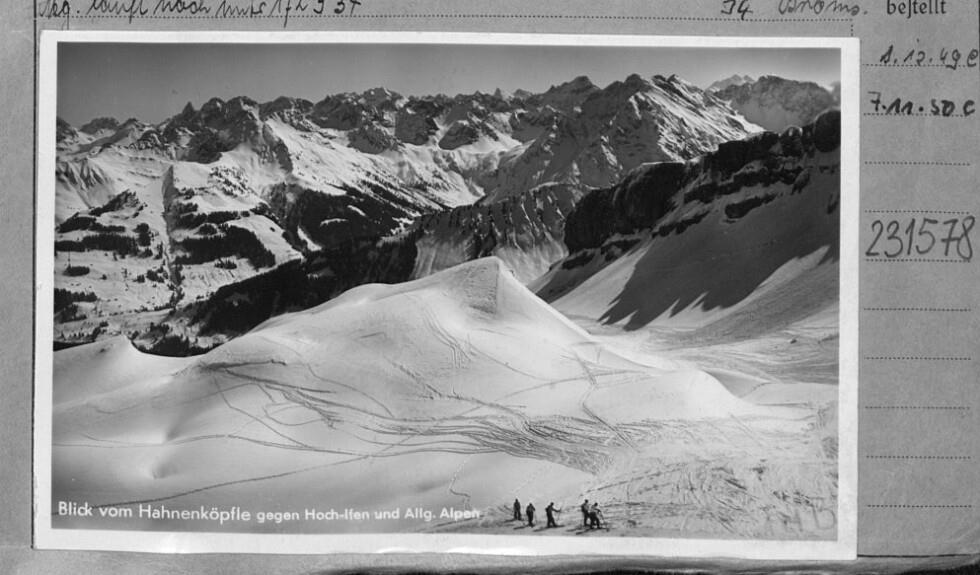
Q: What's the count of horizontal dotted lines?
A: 11